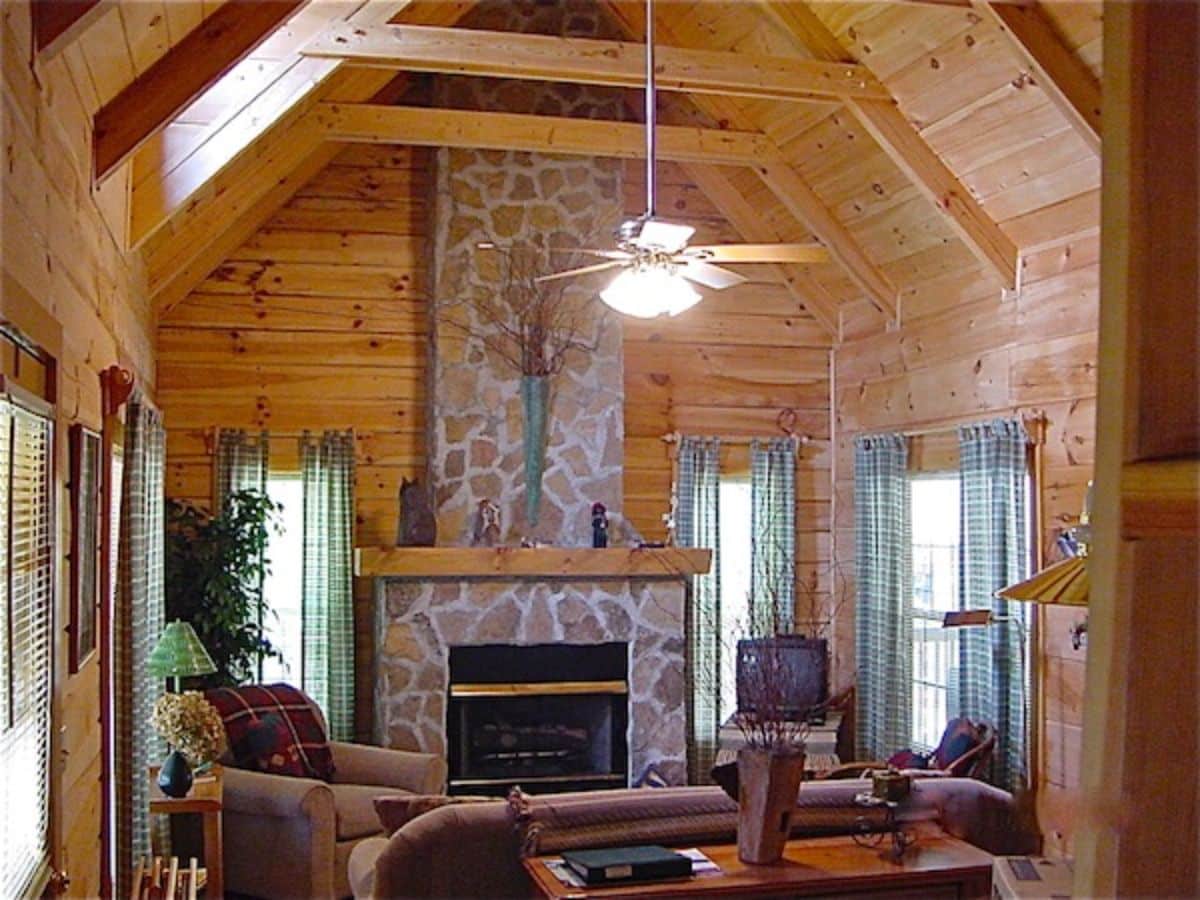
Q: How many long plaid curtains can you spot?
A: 7